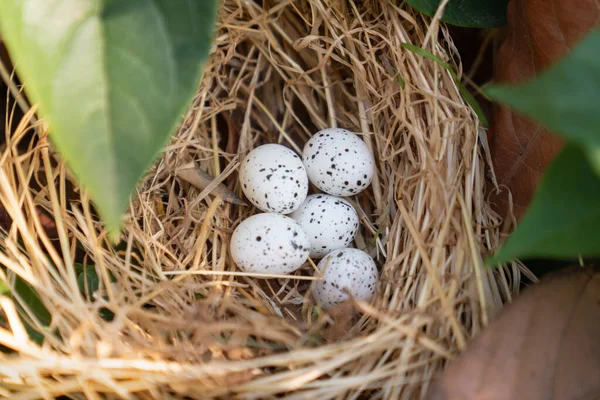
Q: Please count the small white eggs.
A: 5